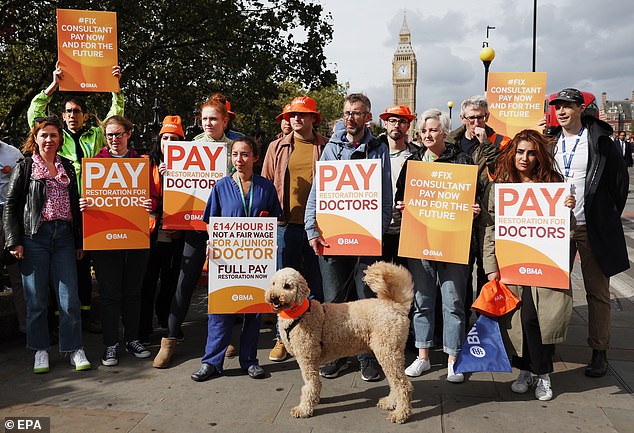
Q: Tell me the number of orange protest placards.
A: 4